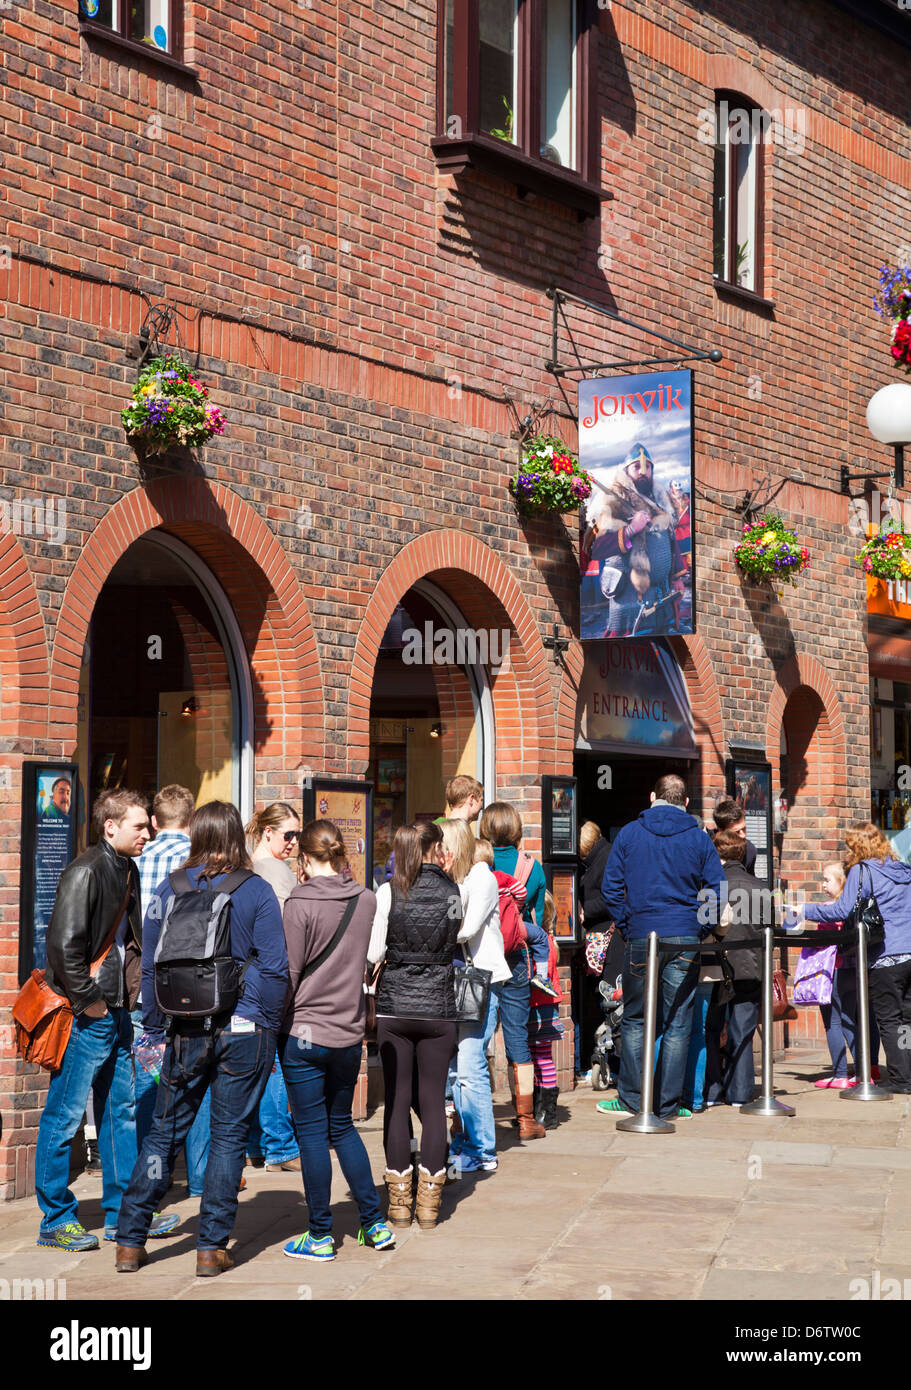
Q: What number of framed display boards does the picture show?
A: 5